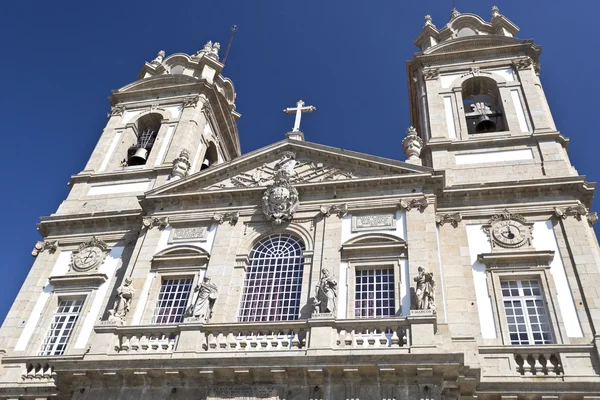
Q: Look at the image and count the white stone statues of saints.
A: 4